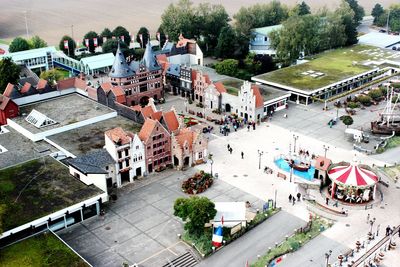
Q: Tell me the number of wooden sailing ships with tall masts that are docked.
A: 1